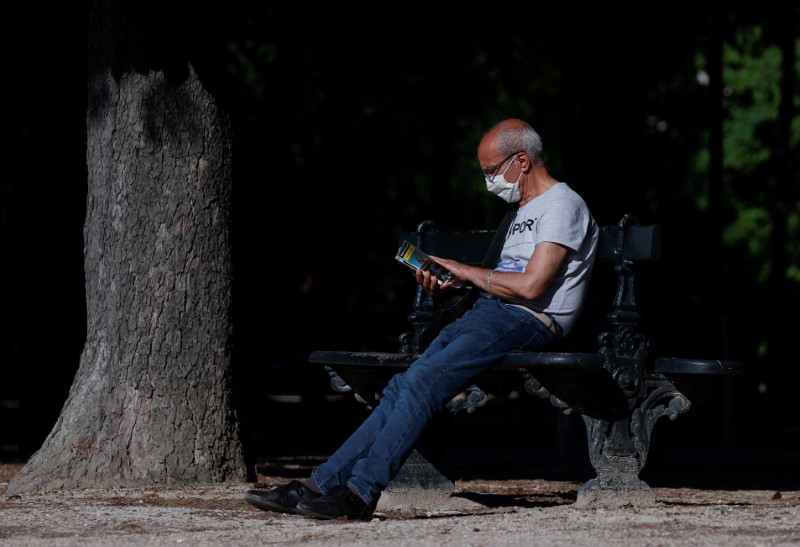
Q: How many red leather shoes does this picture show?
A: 0